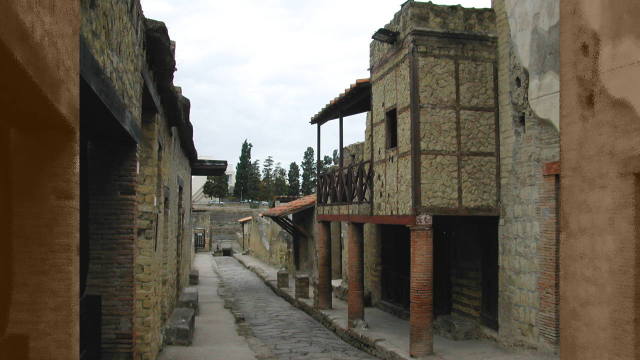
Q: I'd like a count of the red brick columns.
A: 3